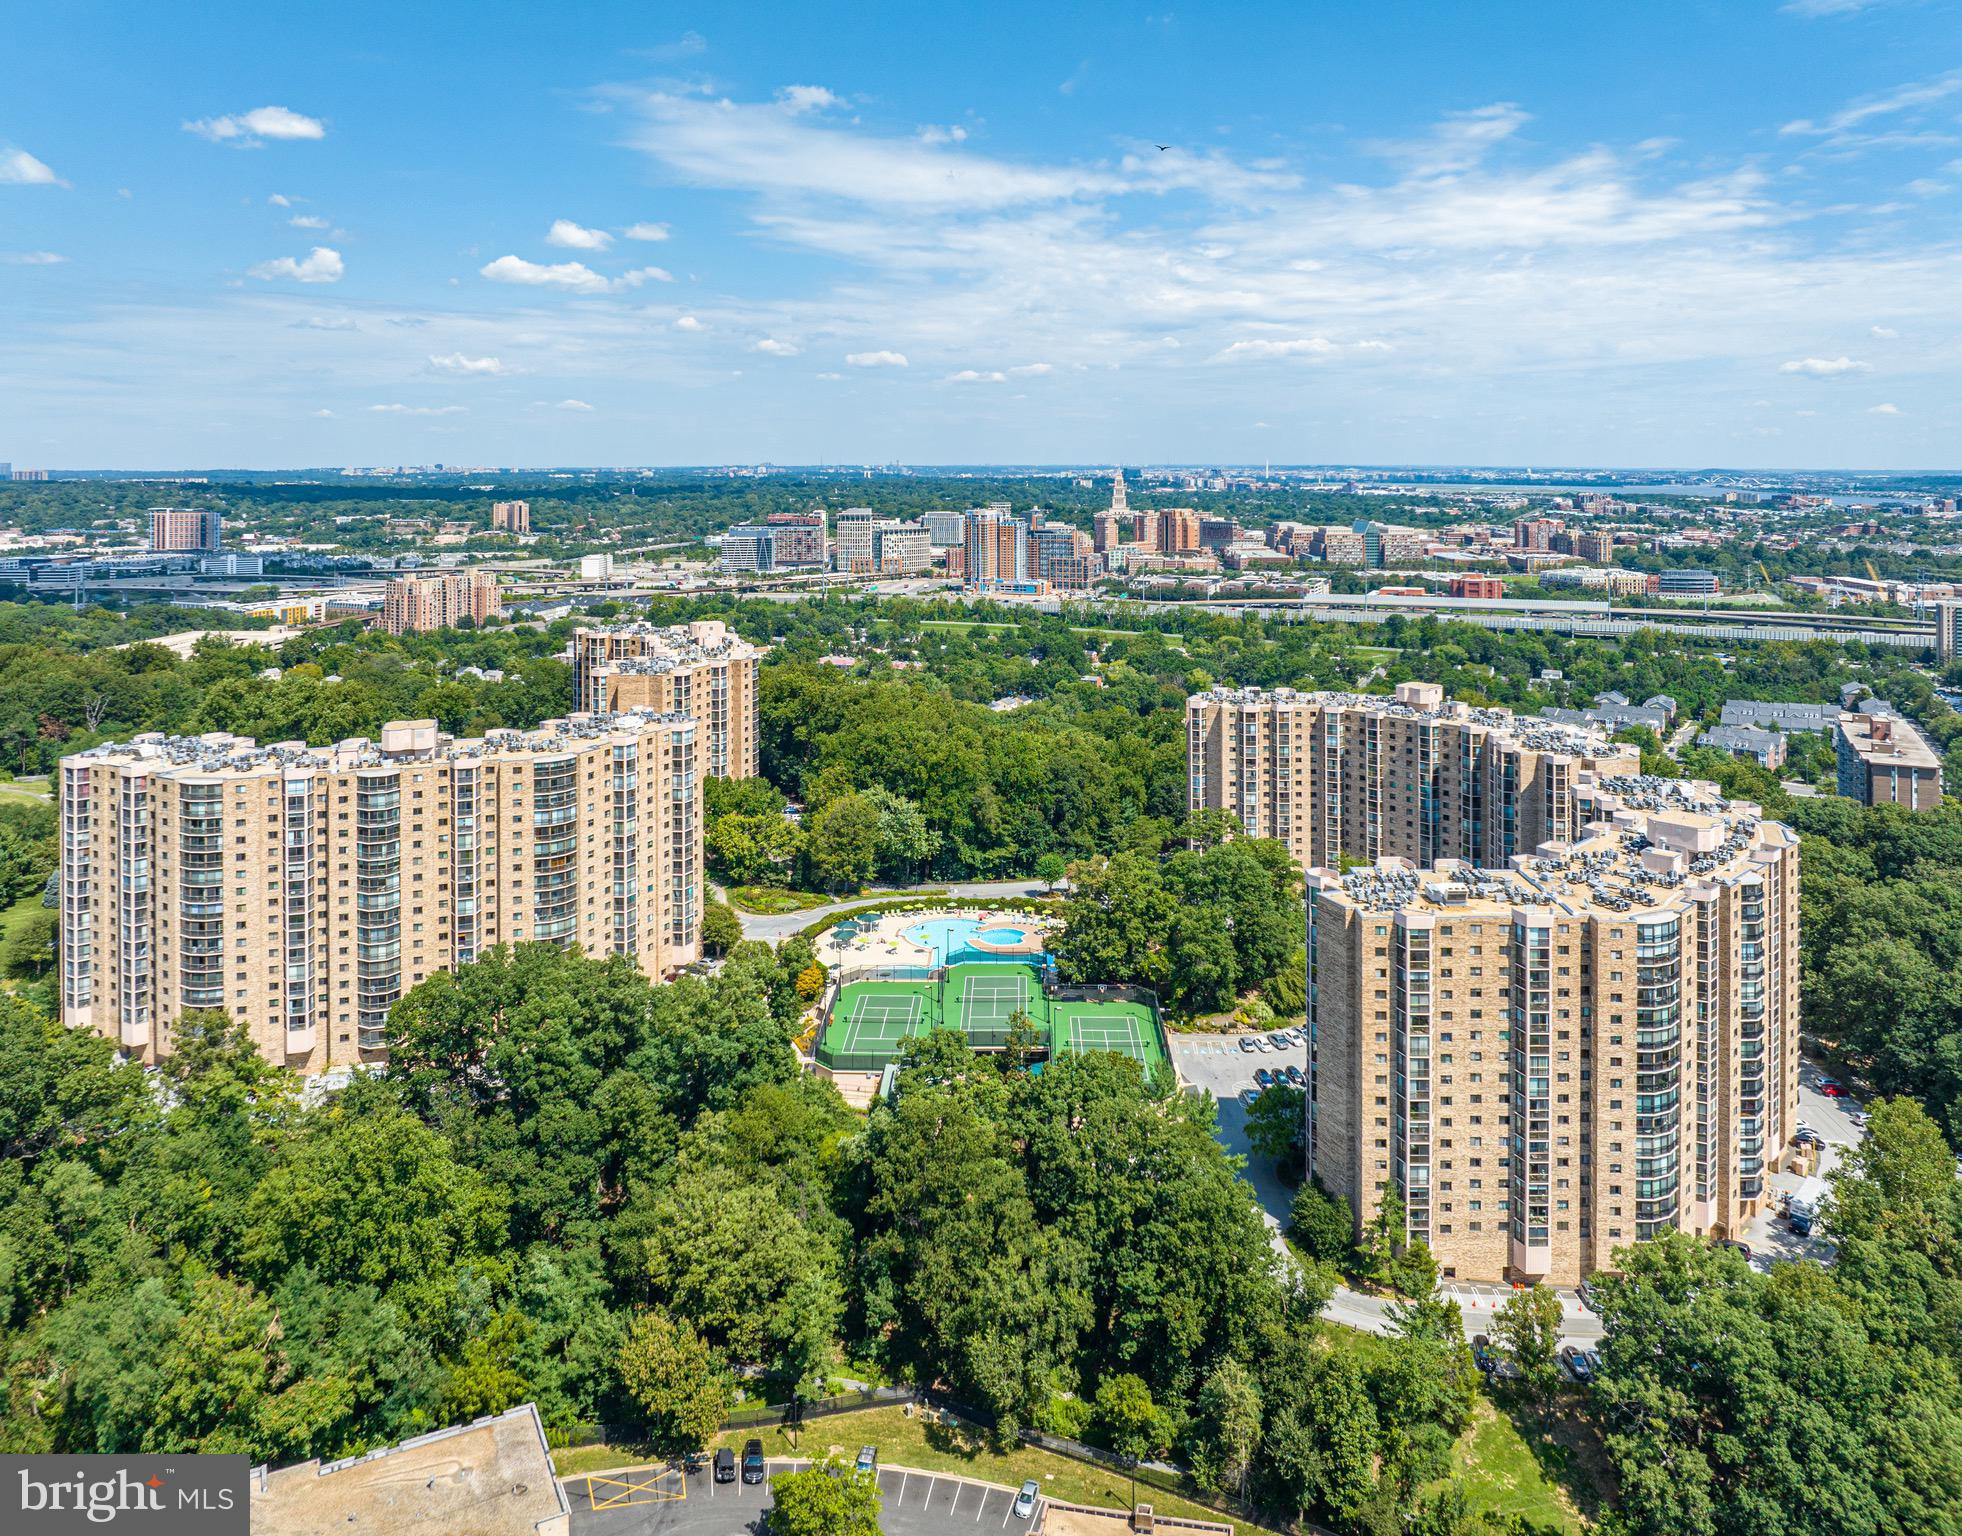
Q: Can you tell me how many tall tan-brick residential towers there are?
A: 4